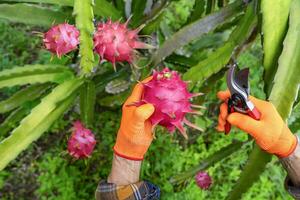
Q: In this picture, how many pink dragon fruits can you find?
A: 5